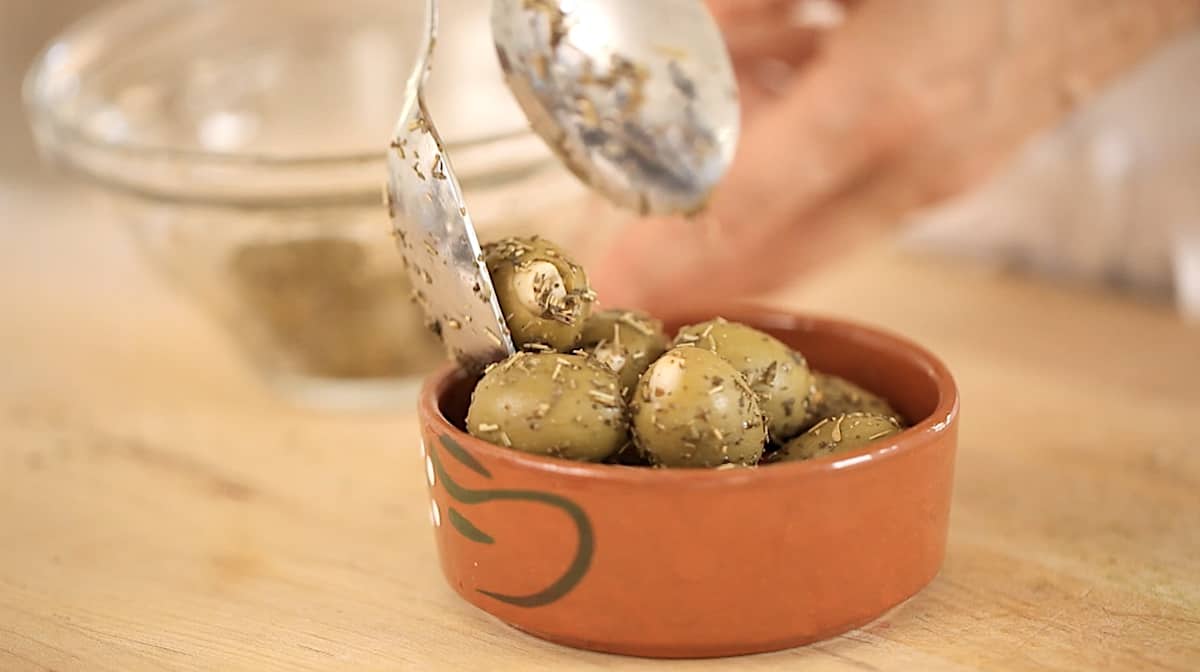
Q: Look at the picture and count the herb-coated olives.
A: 7